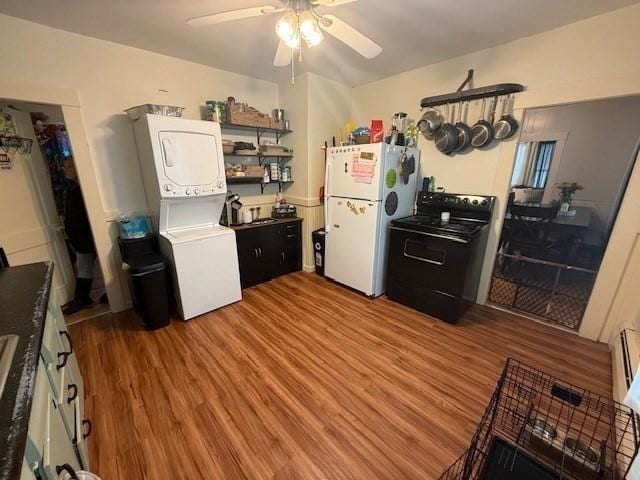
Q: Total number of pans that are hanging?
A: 5